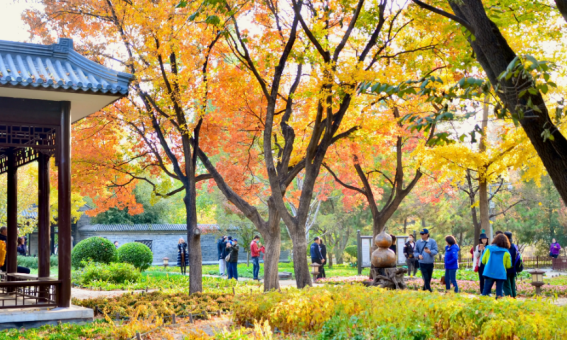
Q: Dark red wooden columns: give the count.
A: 3